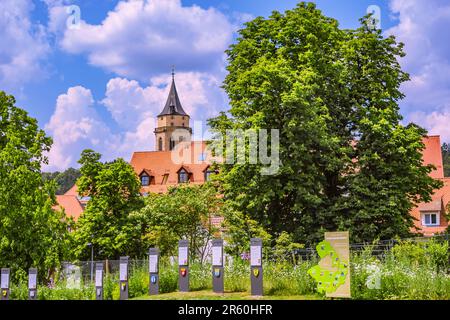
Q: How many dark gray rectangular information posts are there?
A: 8